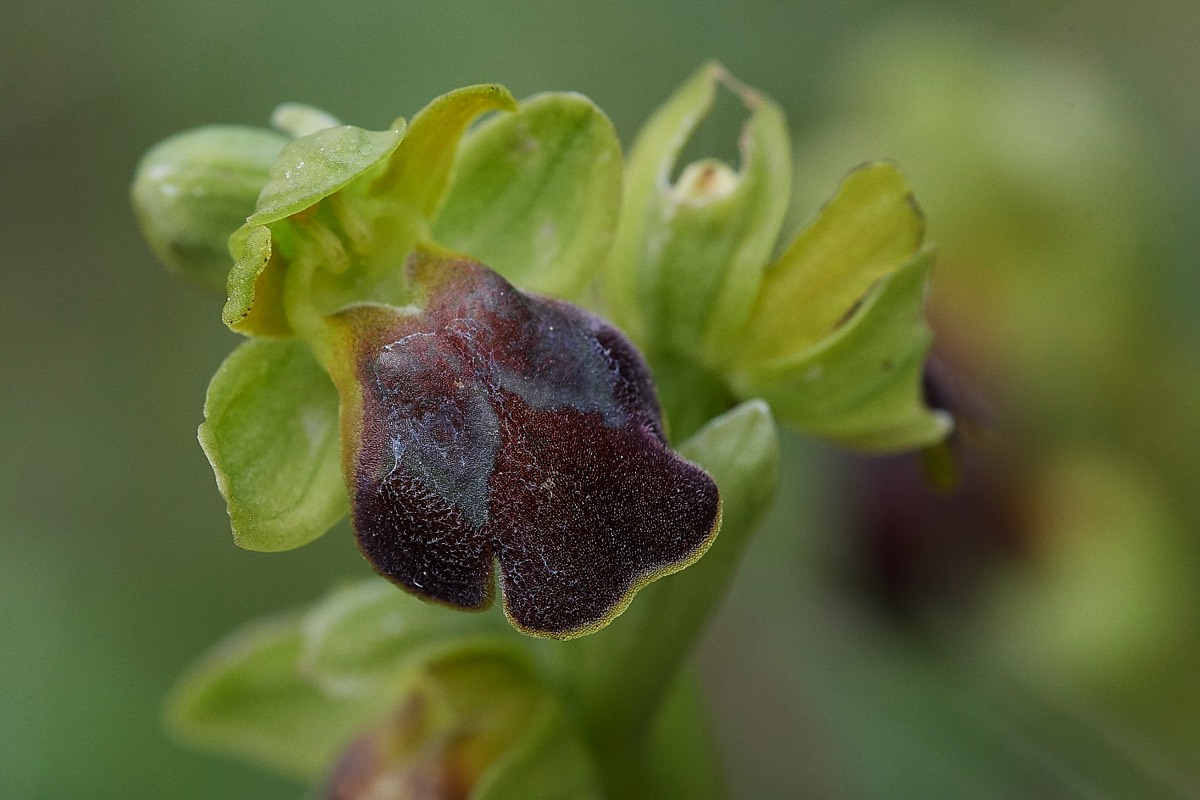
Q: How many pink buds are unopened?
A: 0